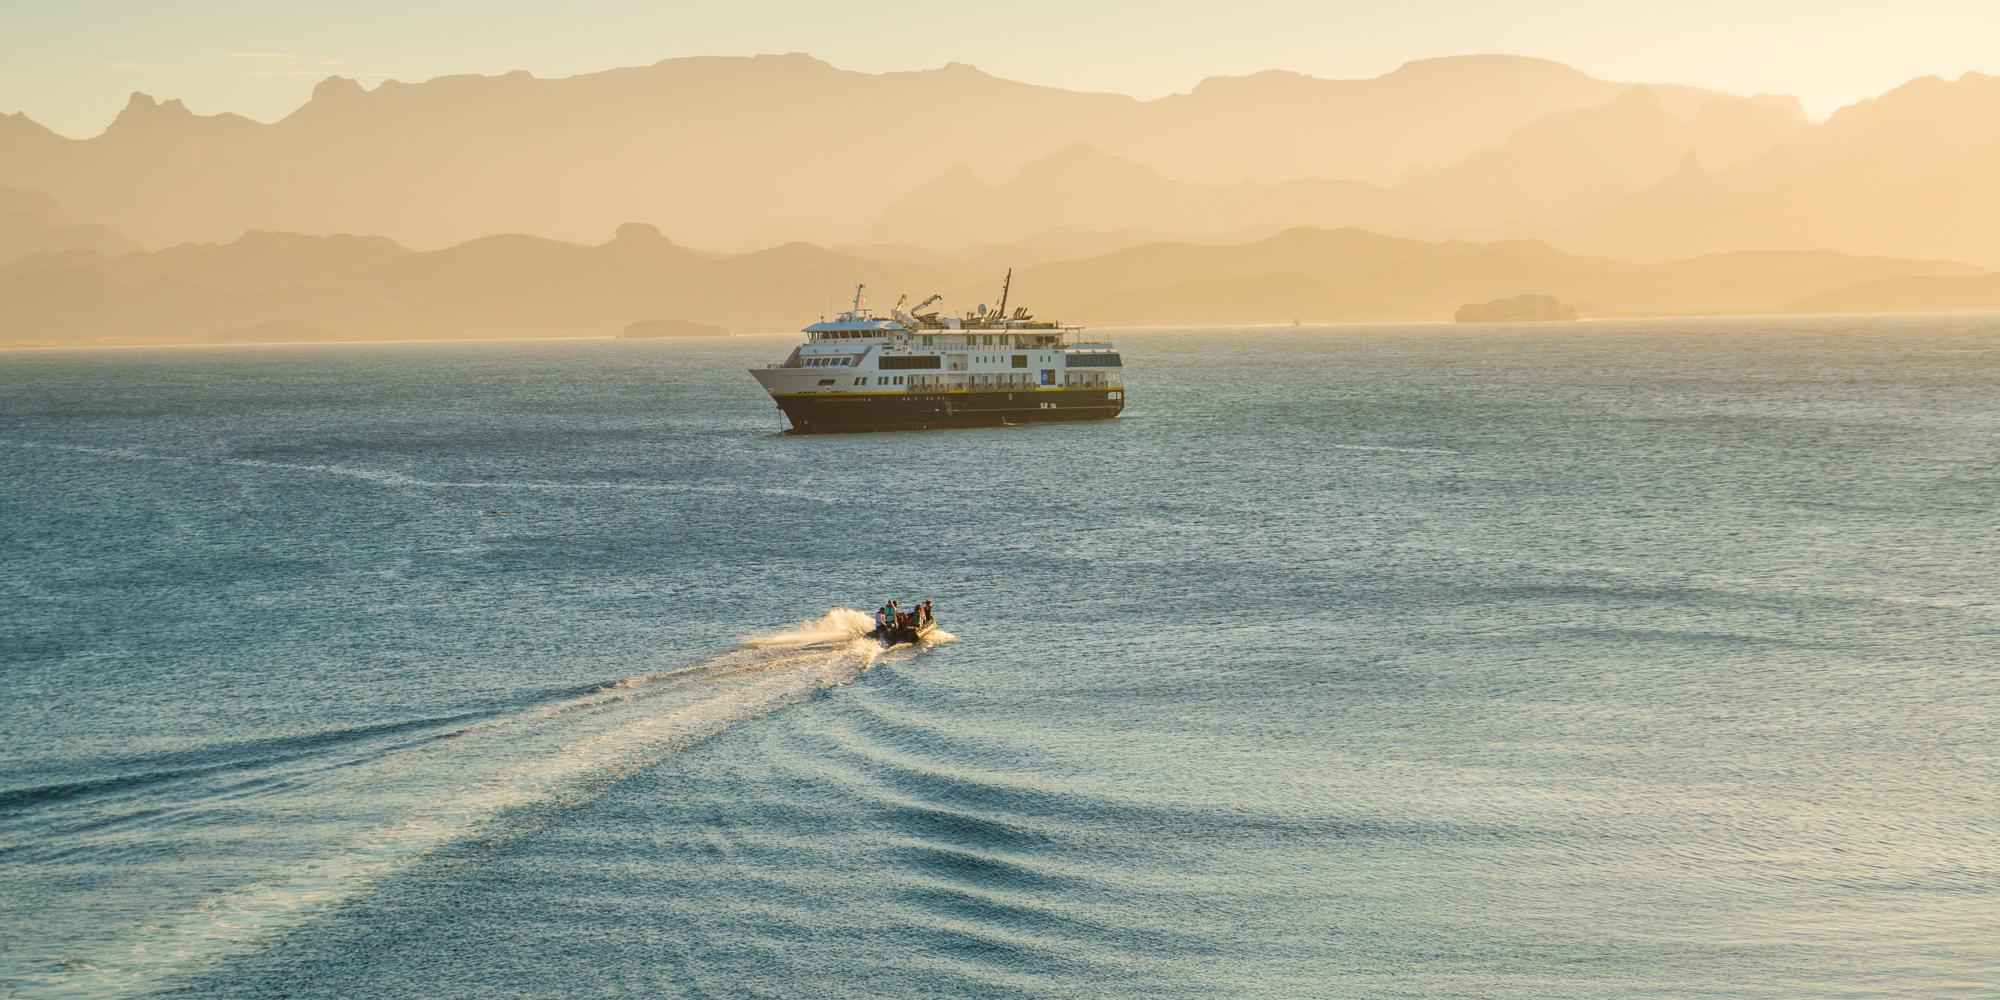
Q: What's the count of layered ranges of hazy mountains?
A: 3